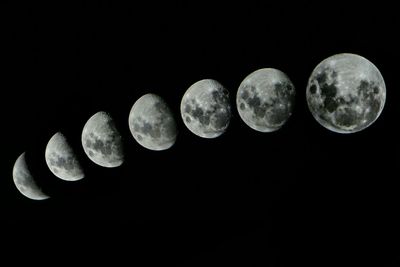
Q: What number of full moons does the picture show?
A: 1